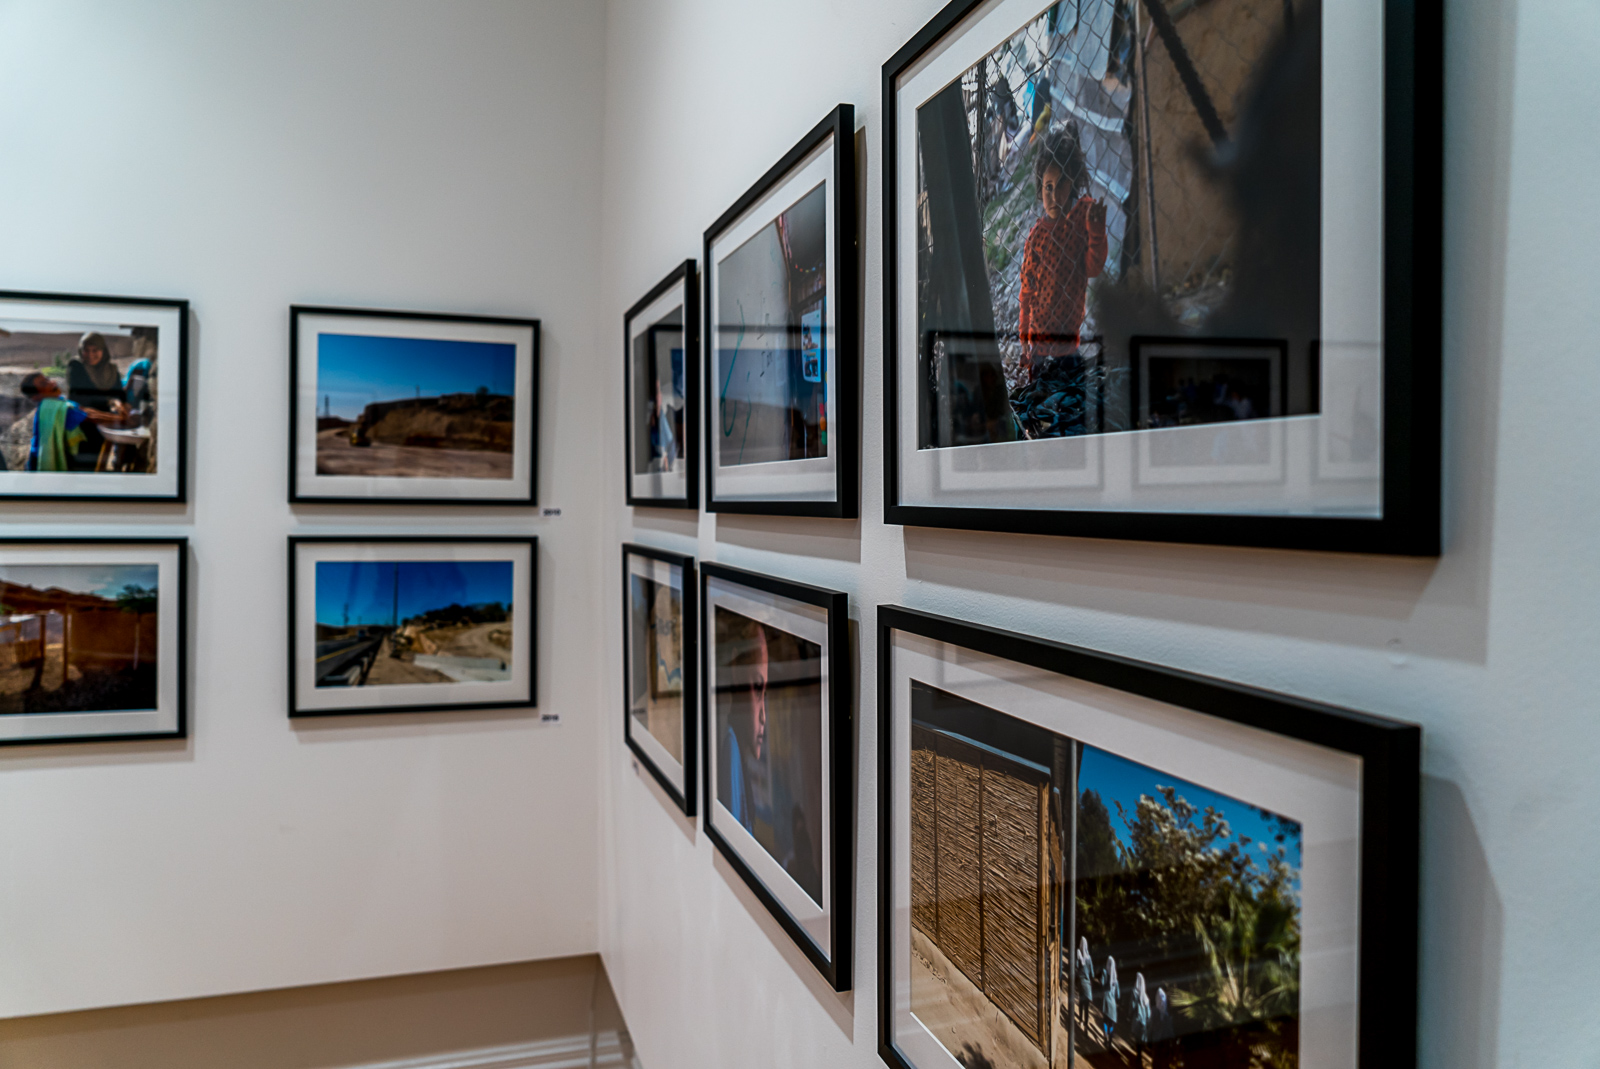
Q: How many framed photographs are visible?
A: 10